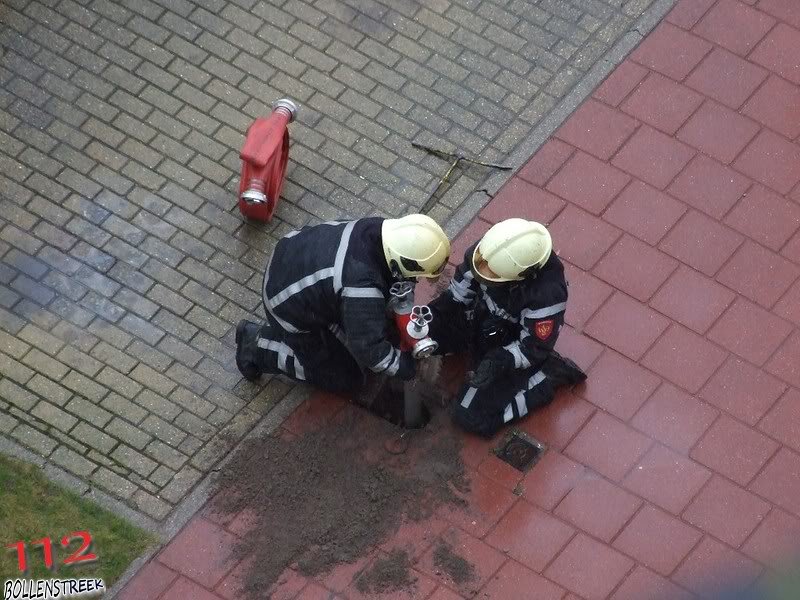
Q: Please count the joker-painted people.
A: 0